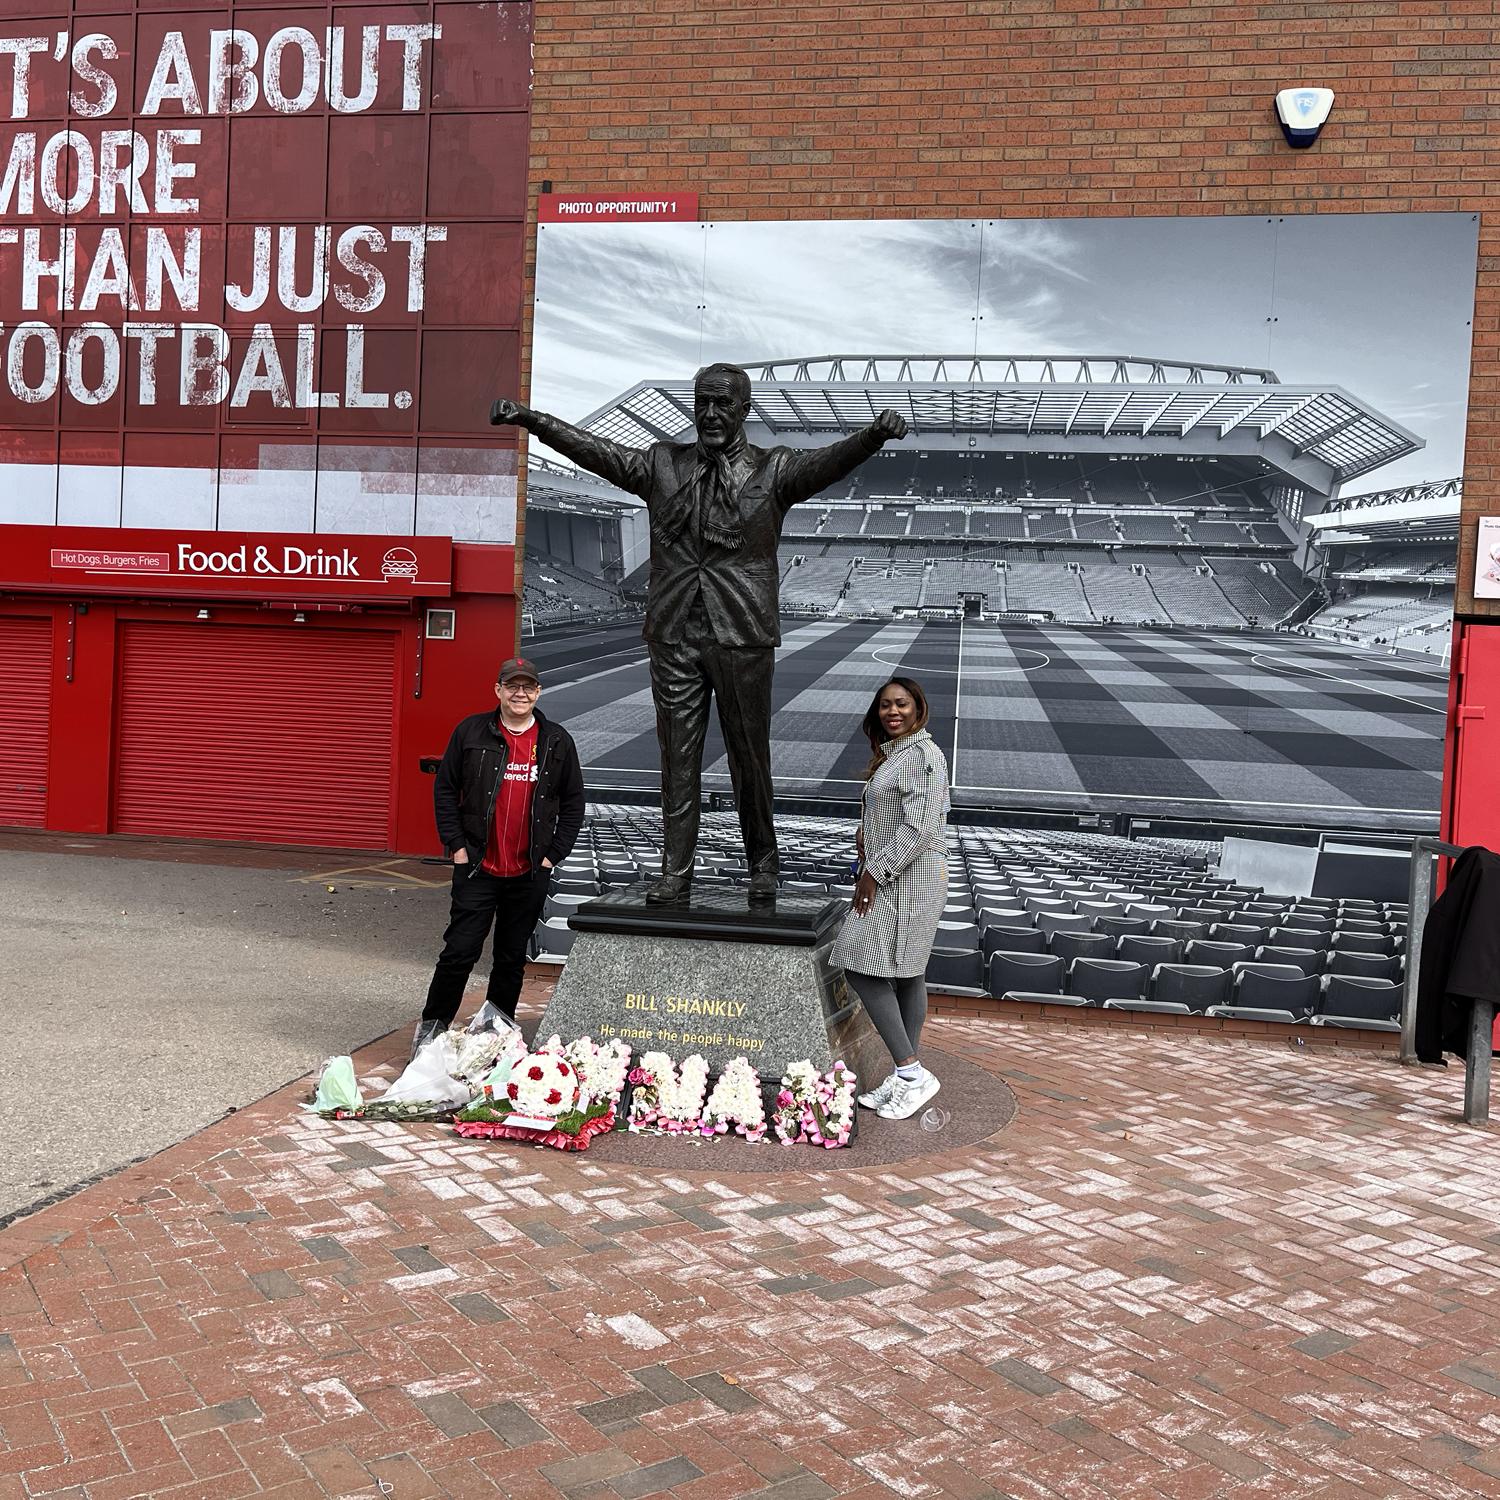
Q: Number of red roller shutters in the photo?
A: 2